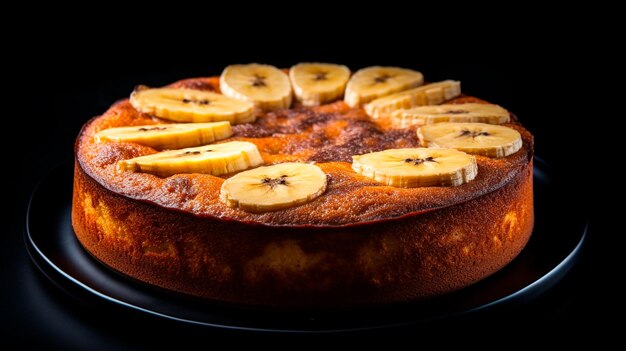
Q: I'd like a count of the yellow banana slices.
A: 11